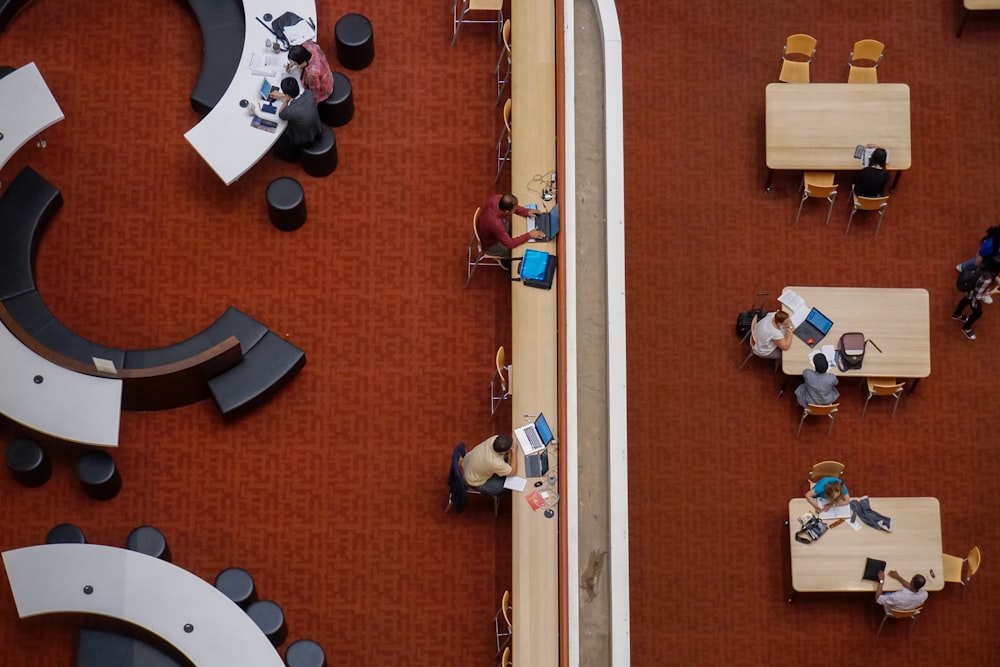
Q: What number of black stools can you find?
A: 11